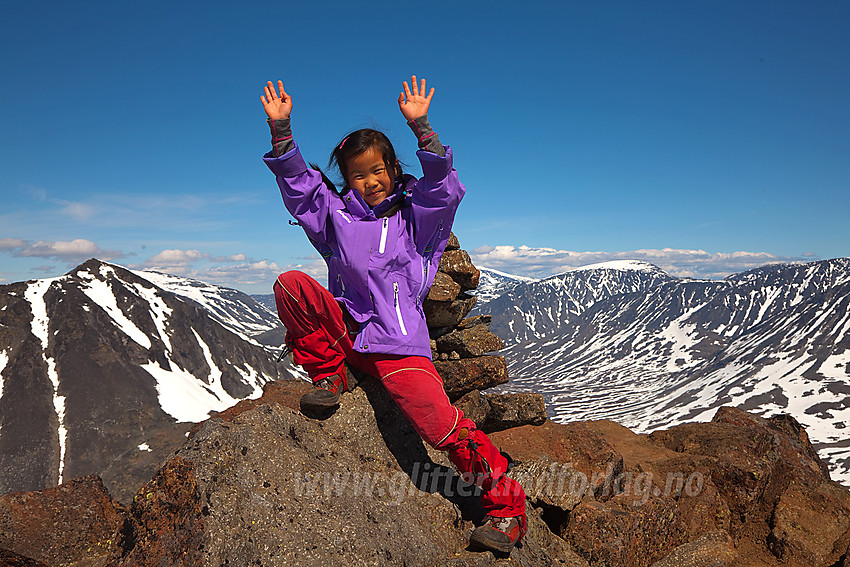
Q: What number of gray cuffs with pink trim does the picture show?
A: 2